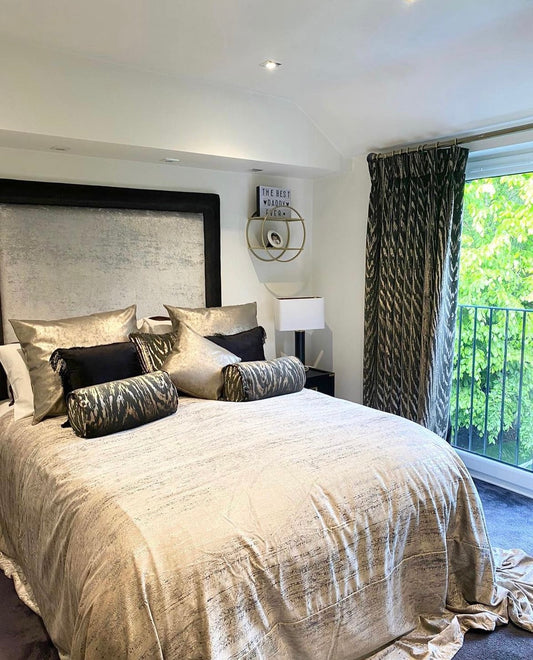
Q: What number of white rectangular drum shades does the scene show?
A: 1